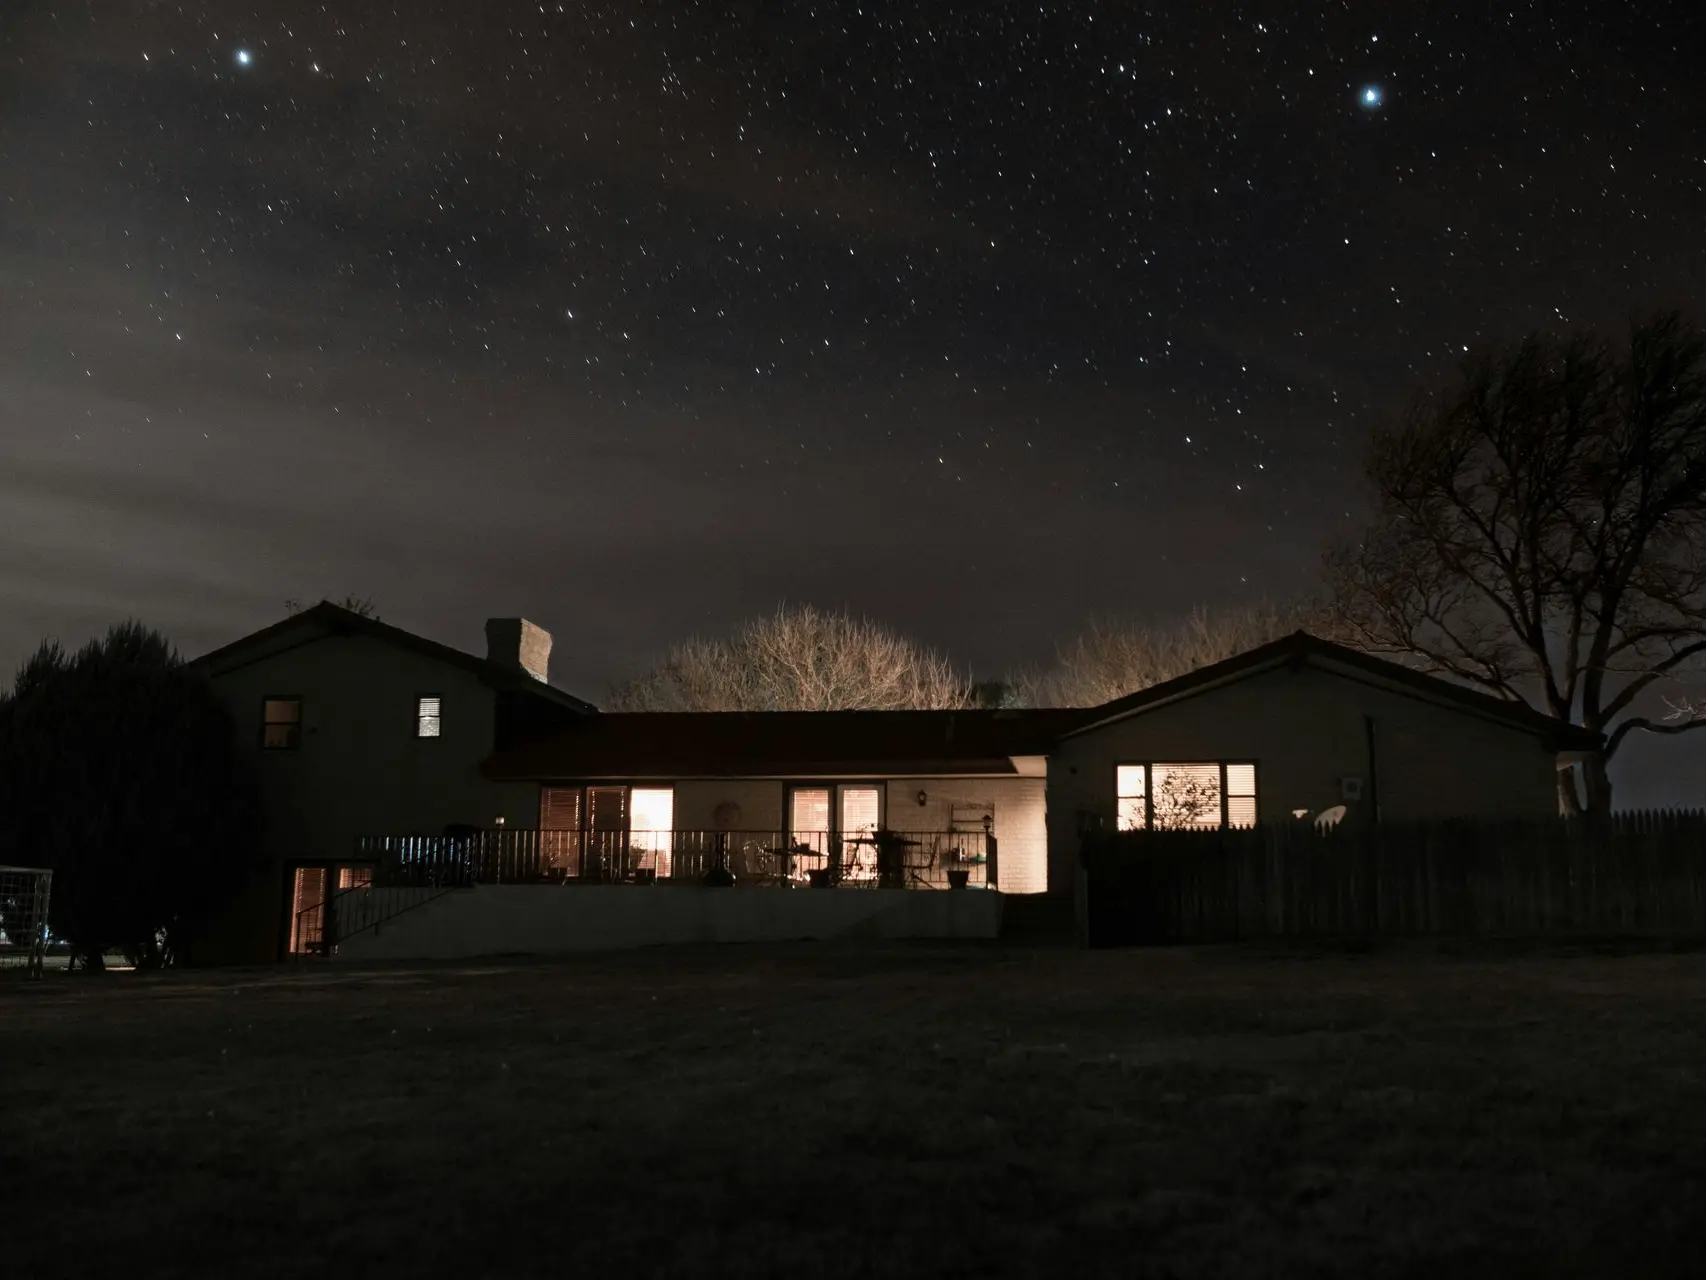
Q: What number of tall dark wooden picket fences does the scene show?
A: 1